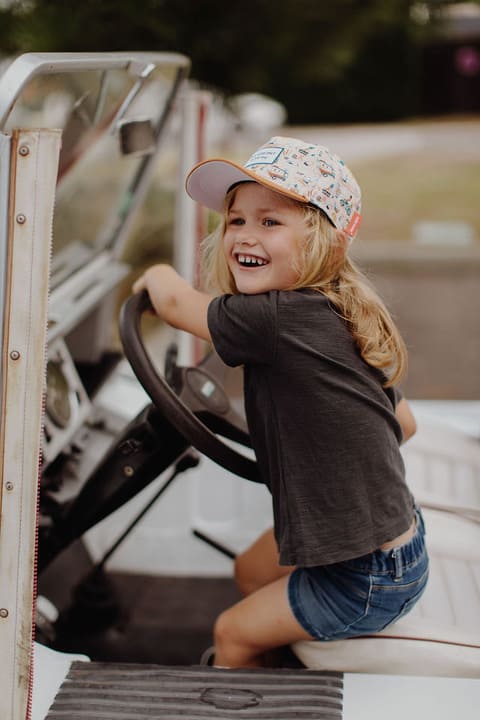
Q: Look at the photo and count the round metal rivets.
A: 5